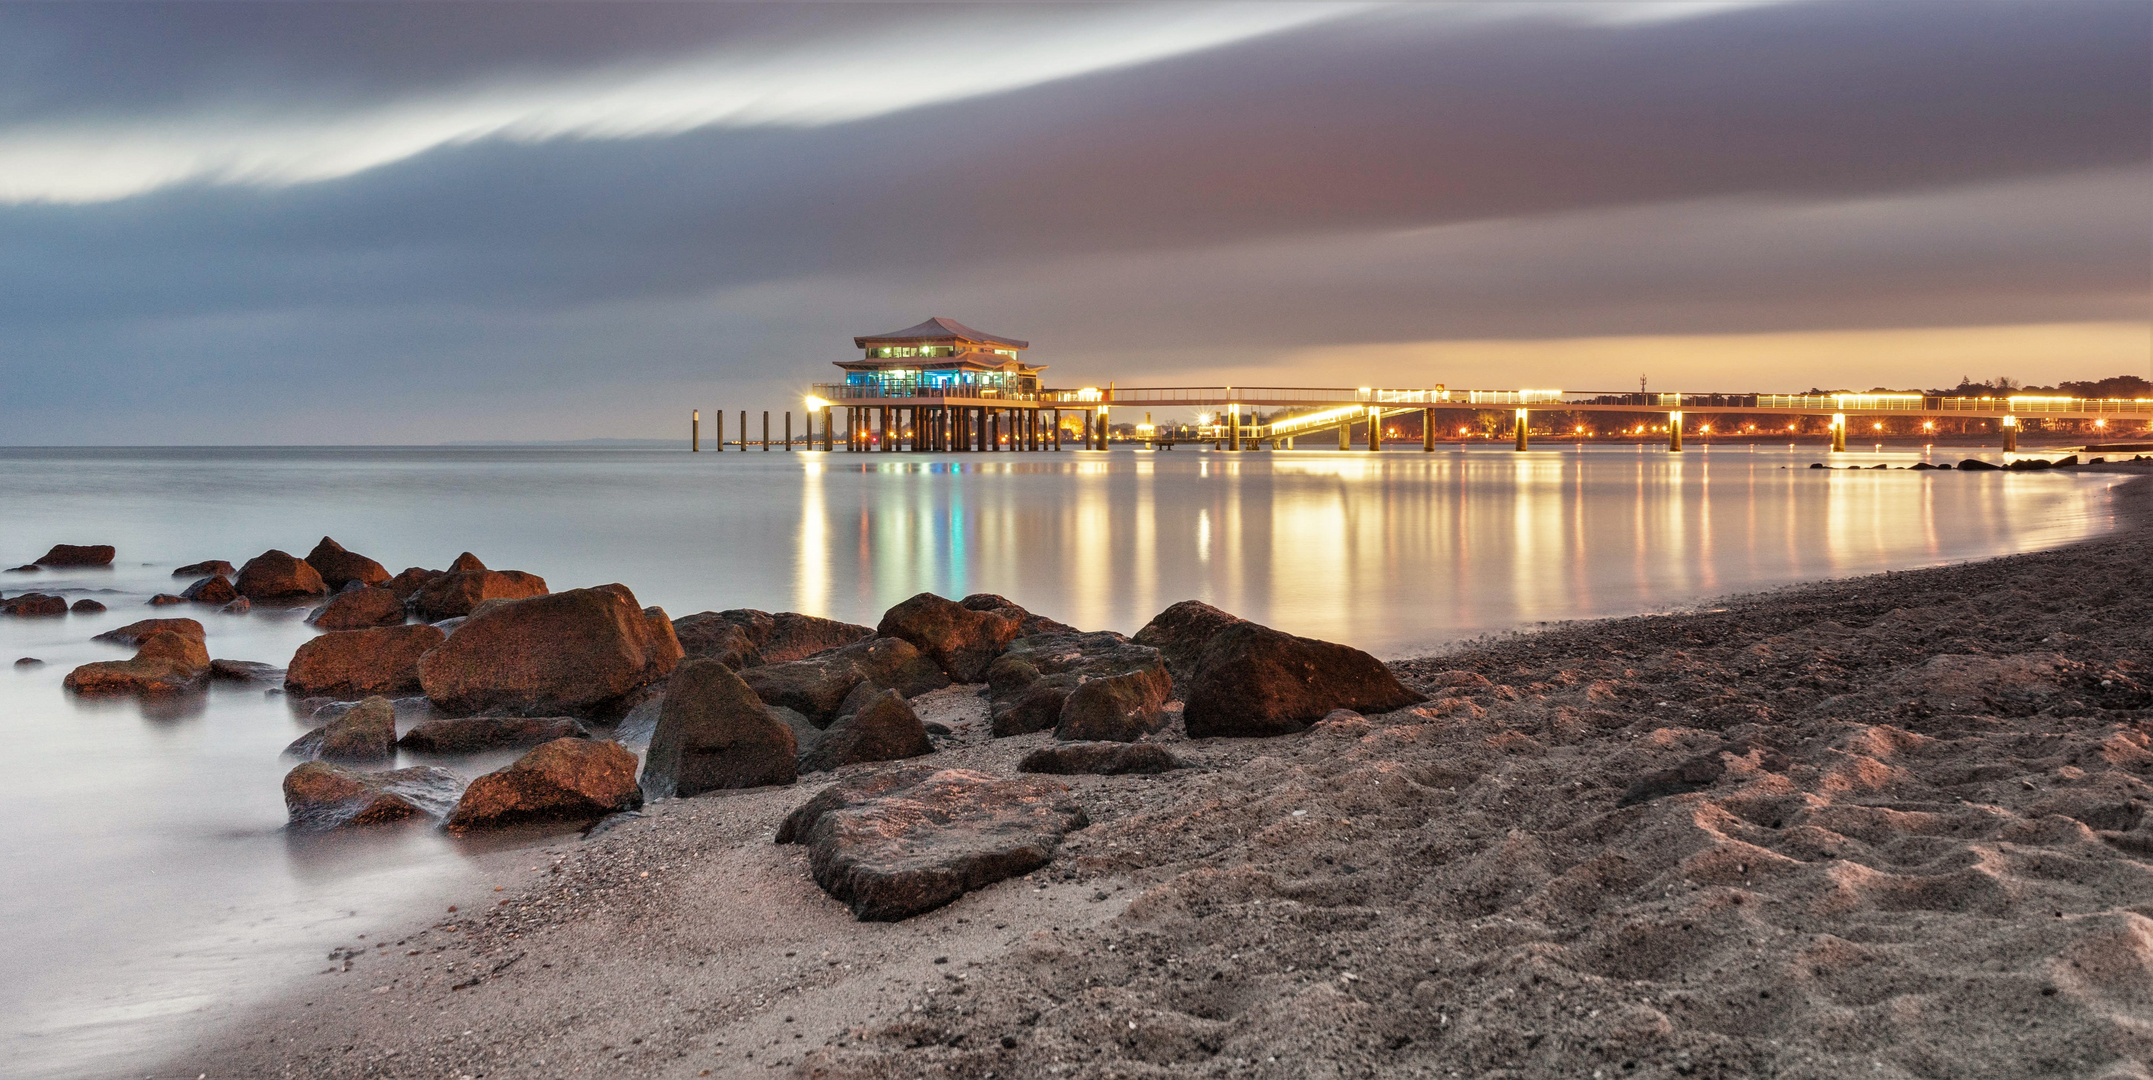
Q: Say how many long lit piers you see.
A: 1